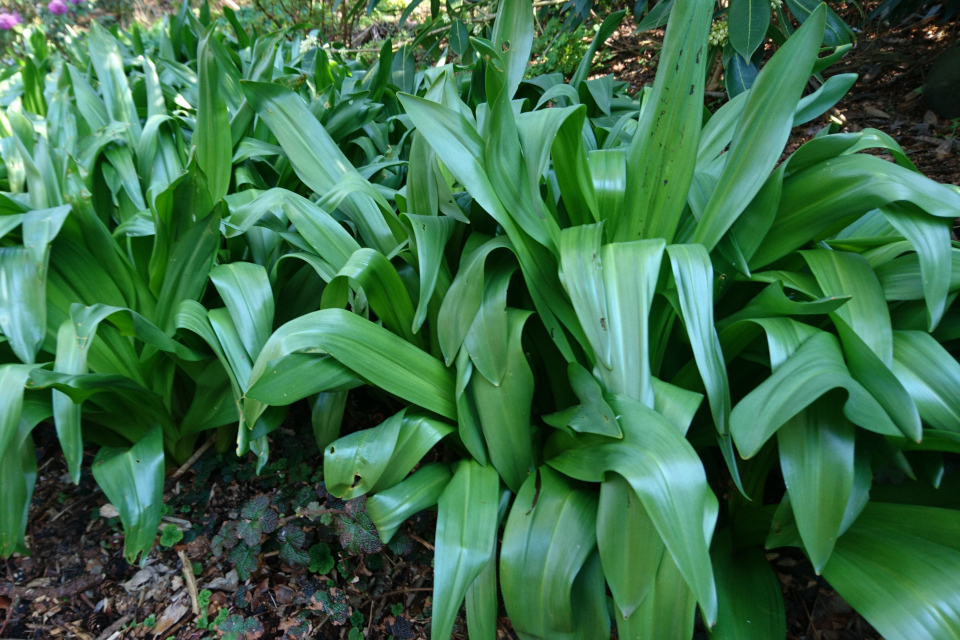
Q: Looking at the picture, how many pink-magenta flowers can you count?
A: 3